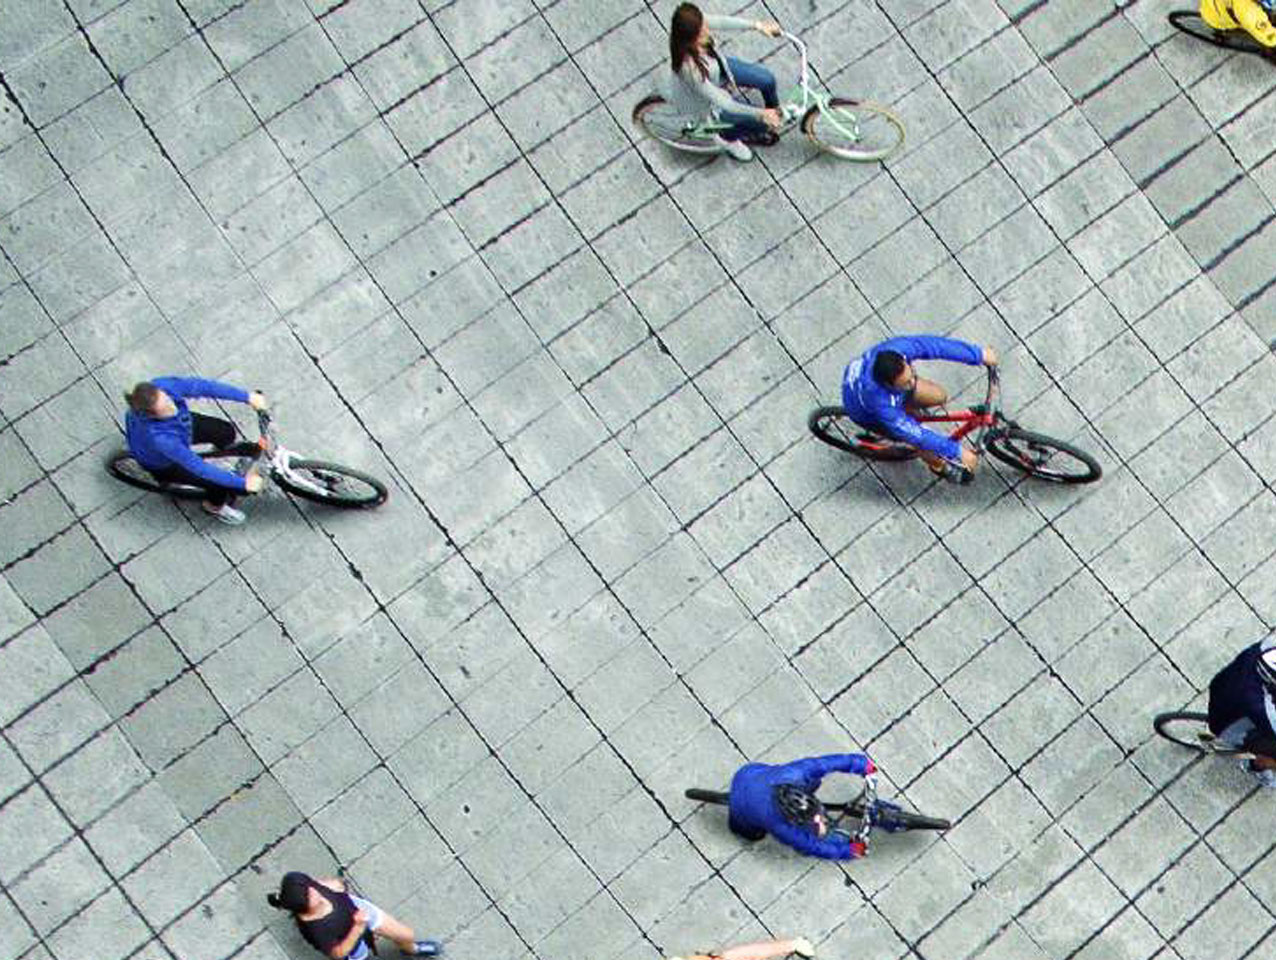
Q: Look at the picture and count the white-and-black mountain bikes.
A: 1